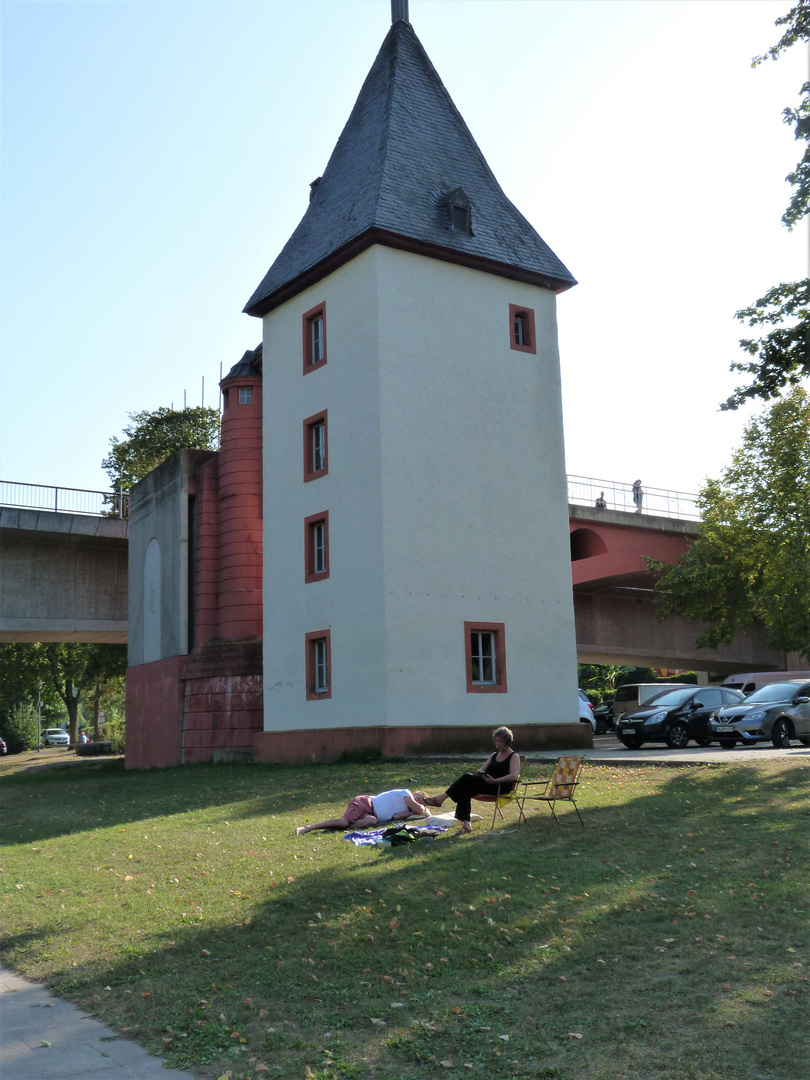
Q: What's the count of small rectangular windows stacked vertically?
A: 4